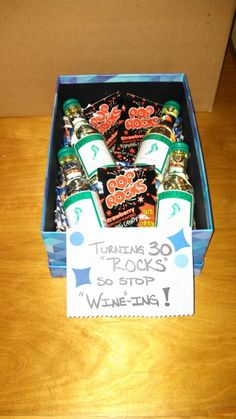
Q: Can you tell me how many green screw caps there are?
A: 4